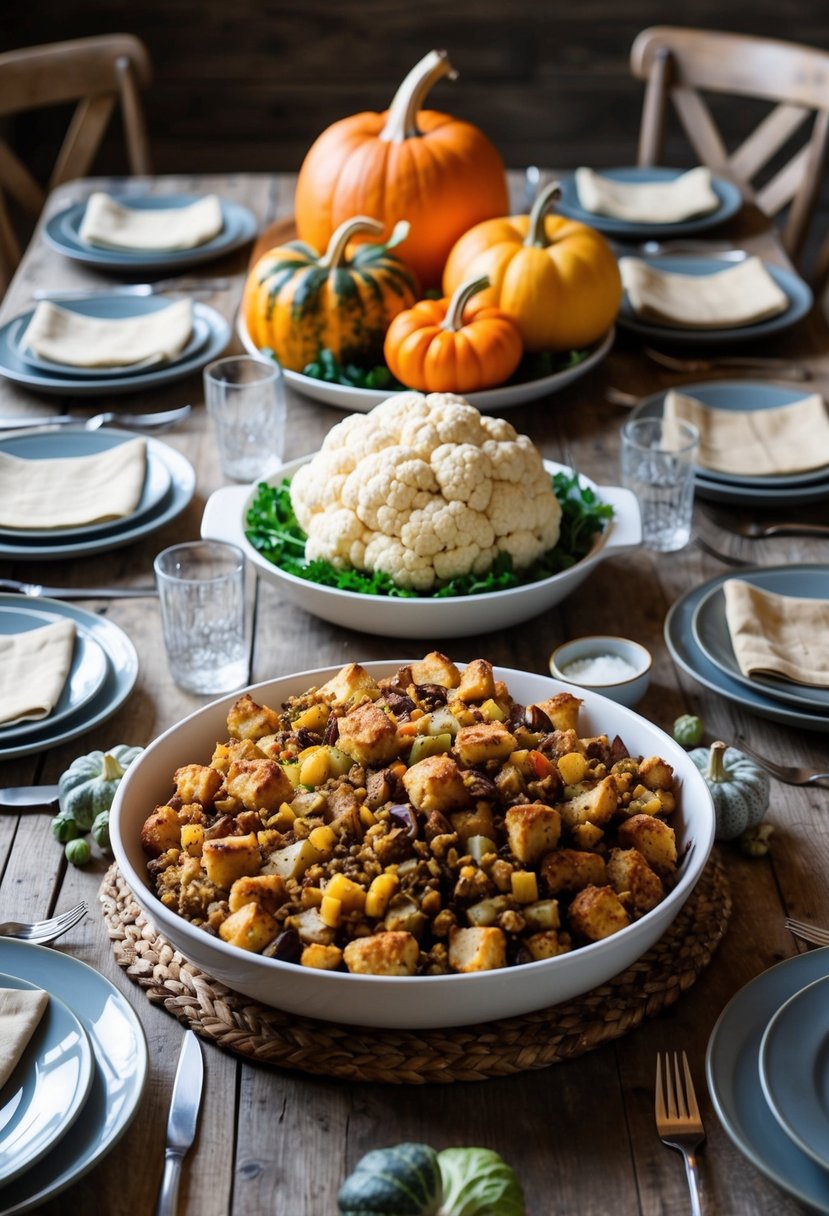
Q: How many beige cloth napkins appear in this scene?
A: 9